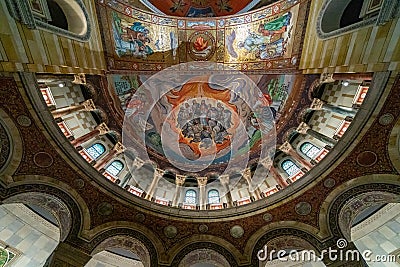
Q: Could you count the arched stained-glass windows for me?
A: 6